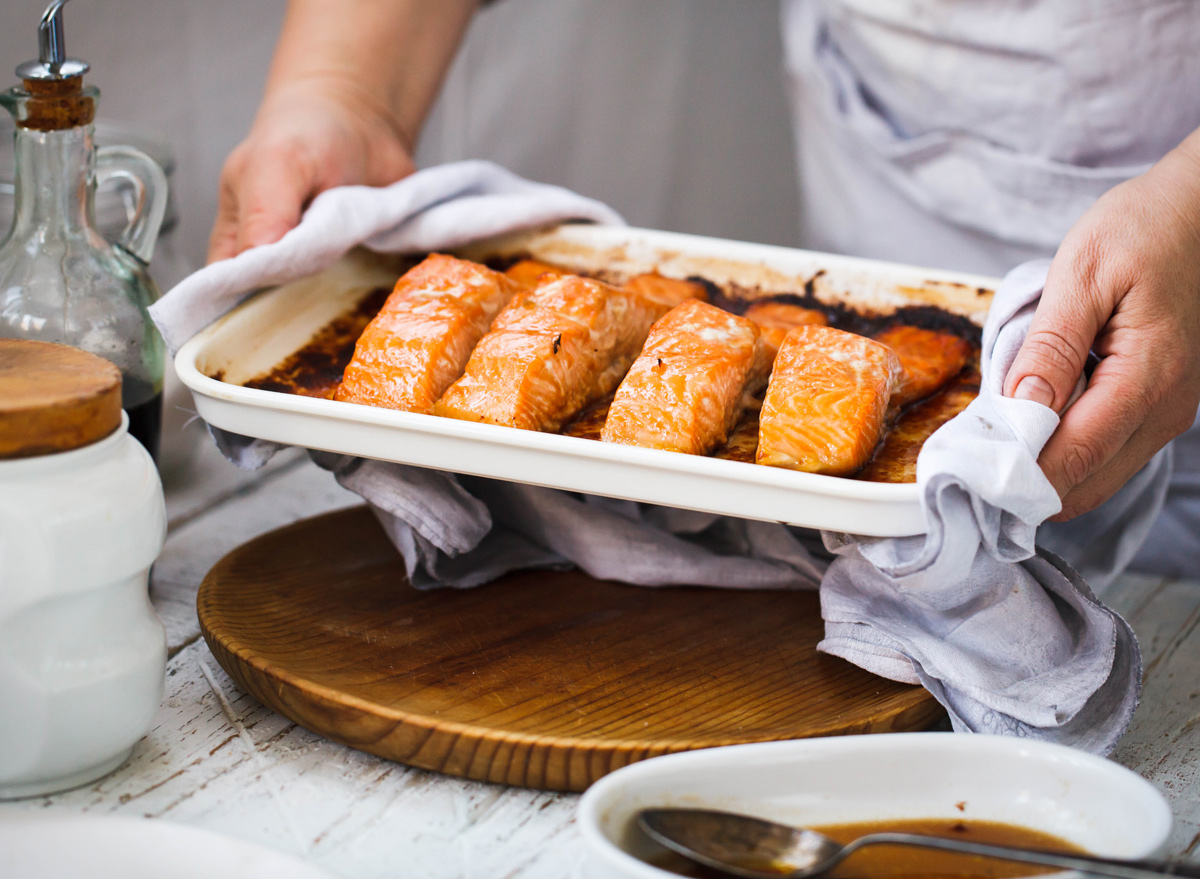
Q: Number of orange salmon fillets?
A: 4